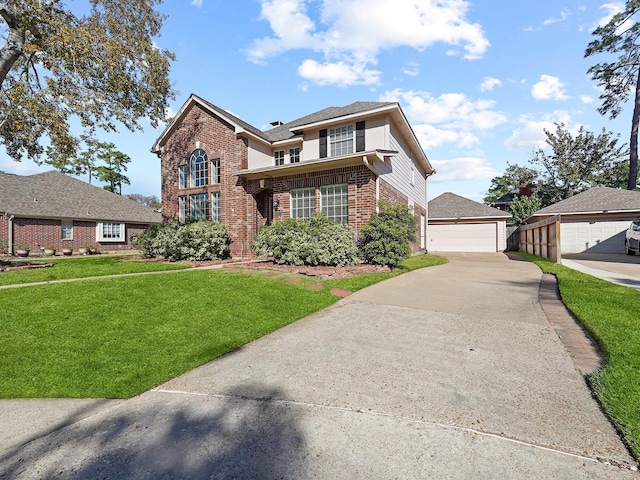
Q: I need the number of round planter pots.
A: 5